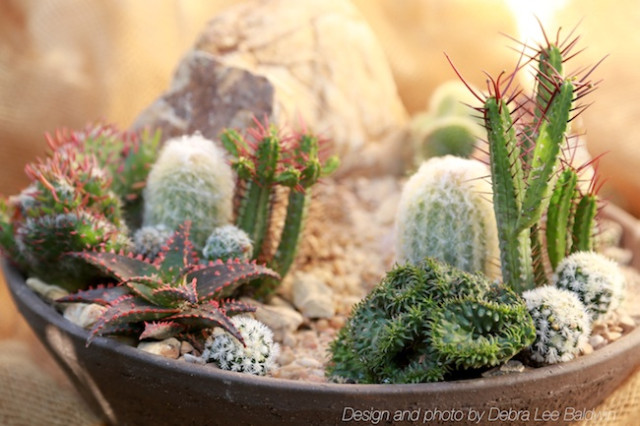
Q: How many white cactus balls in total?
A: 5